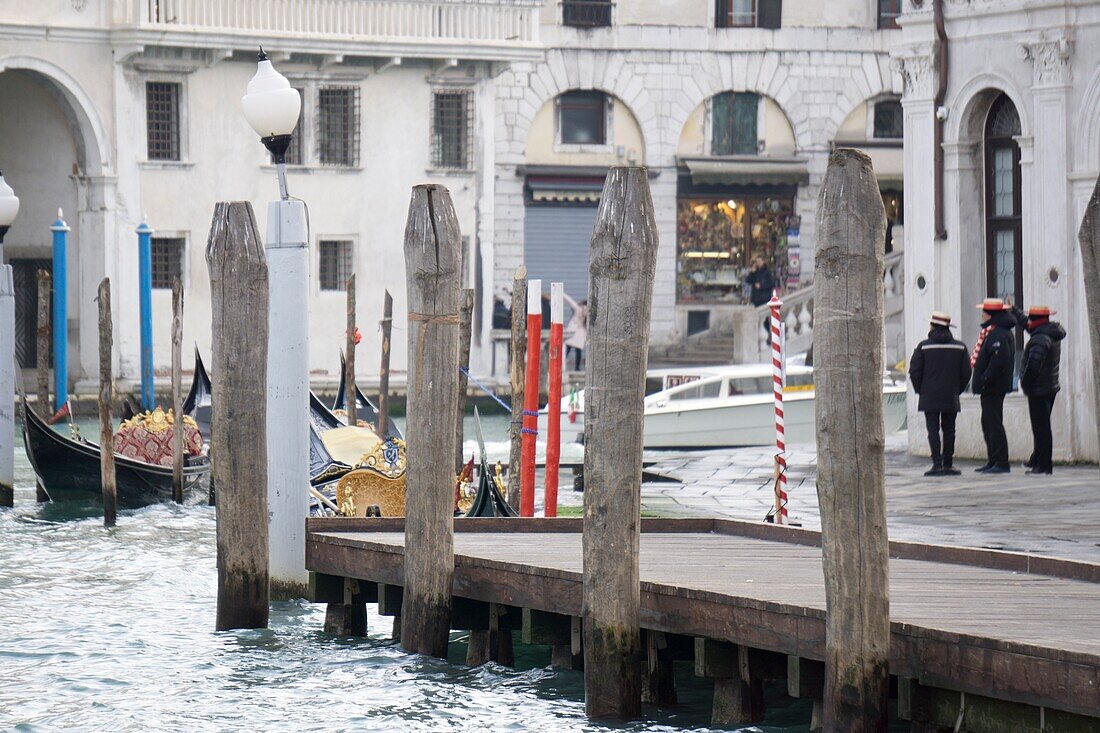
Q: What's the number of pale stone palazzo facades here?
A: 3